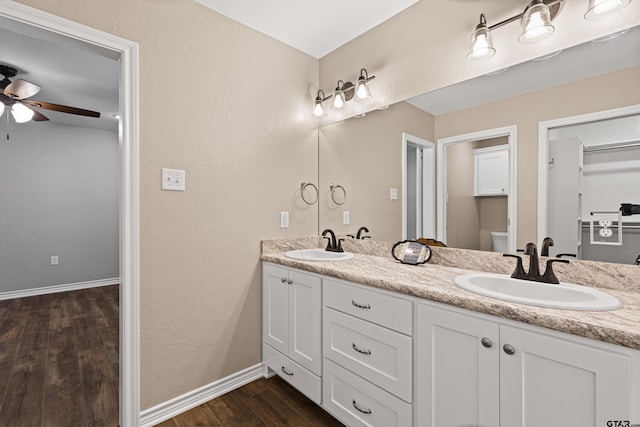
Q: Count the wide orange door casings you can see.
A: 0